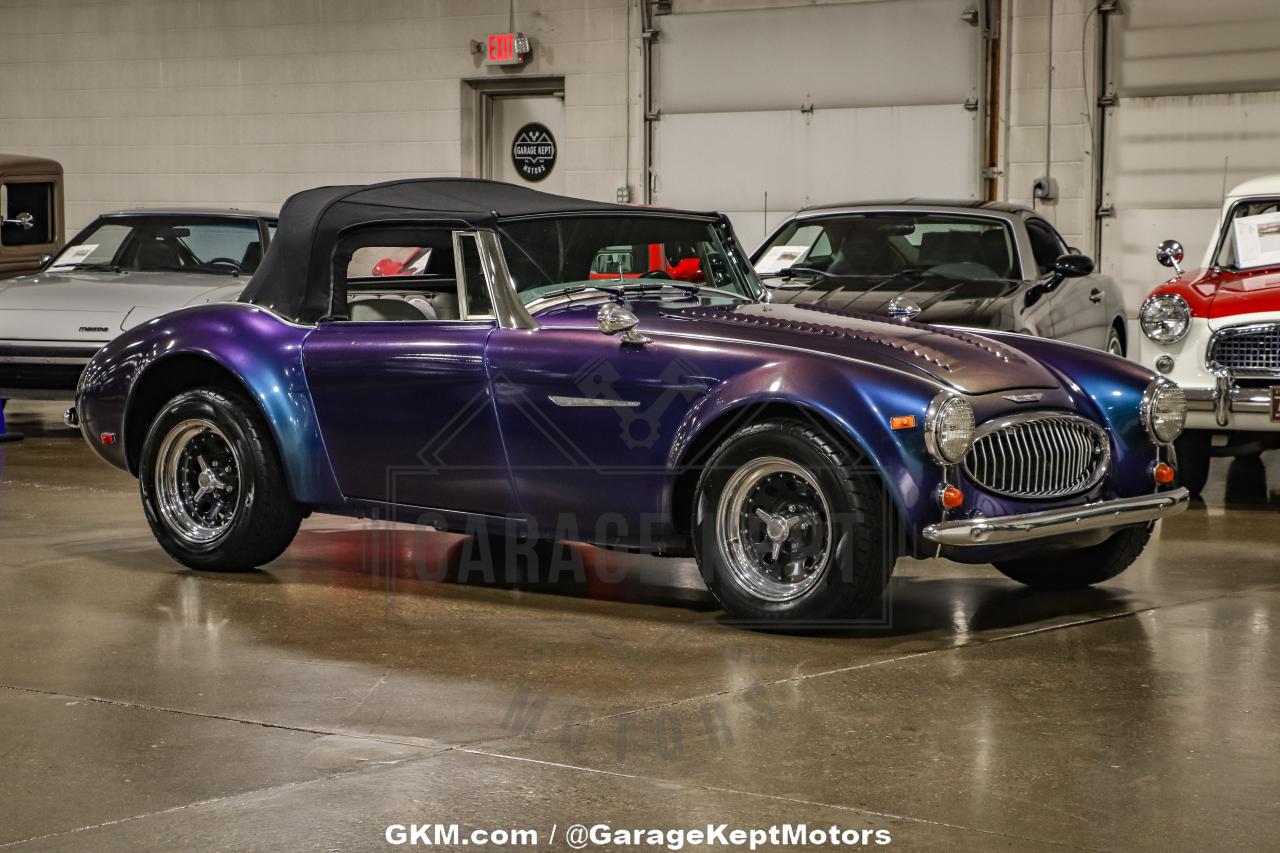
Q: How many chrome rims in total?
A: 2